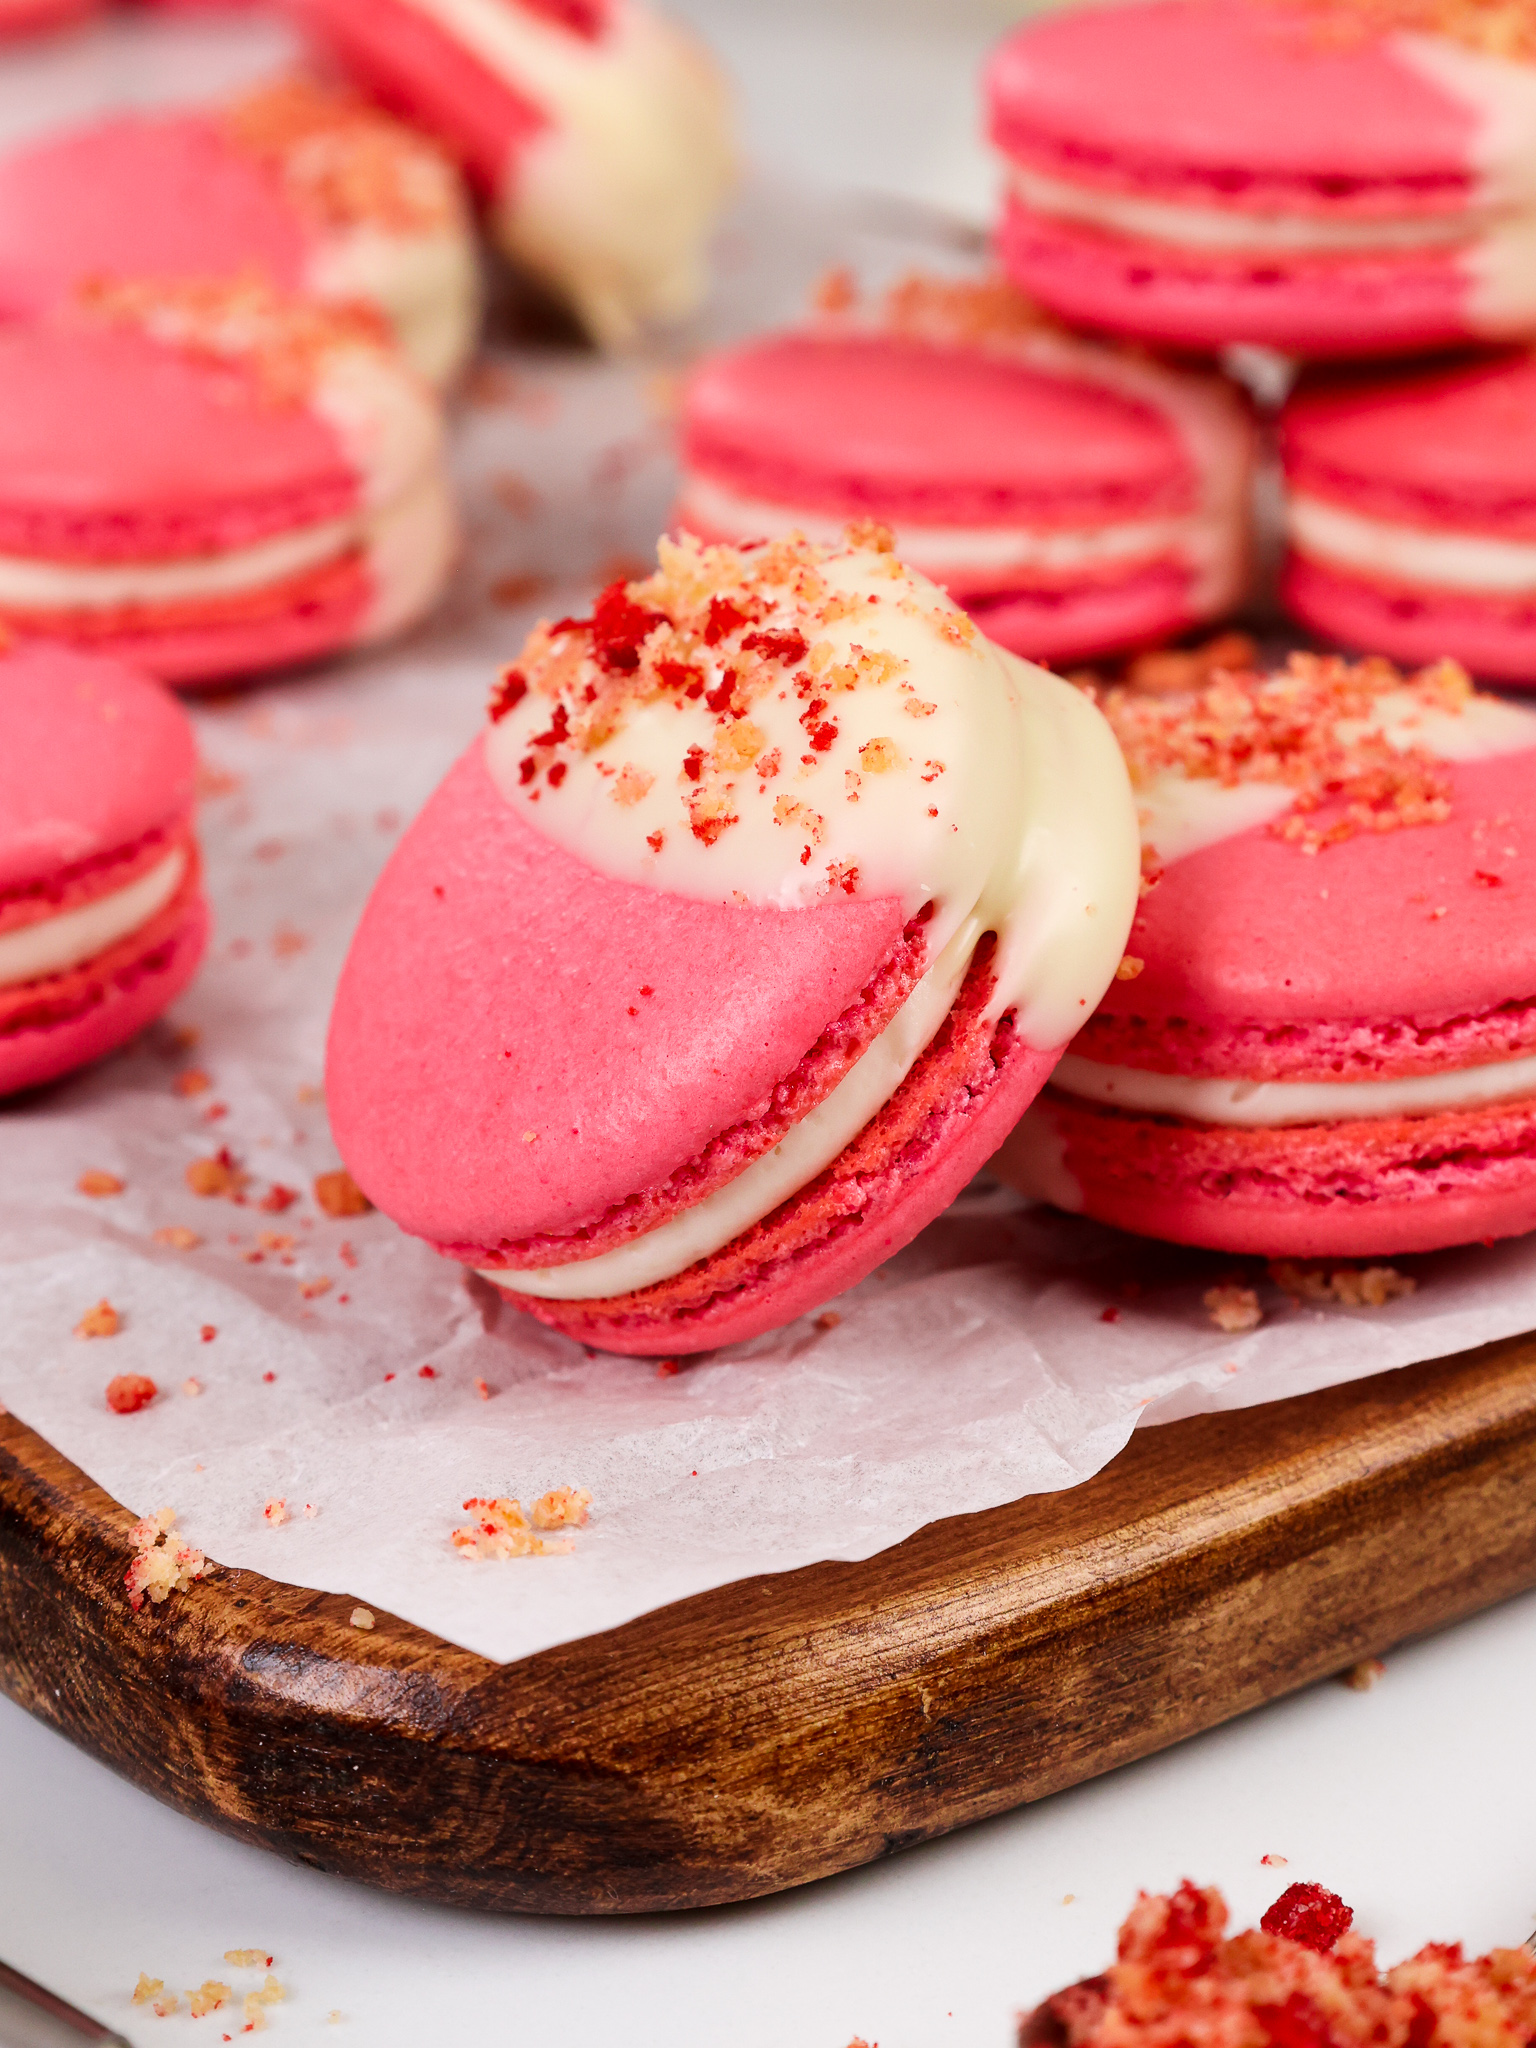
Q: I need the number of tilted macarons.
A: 2